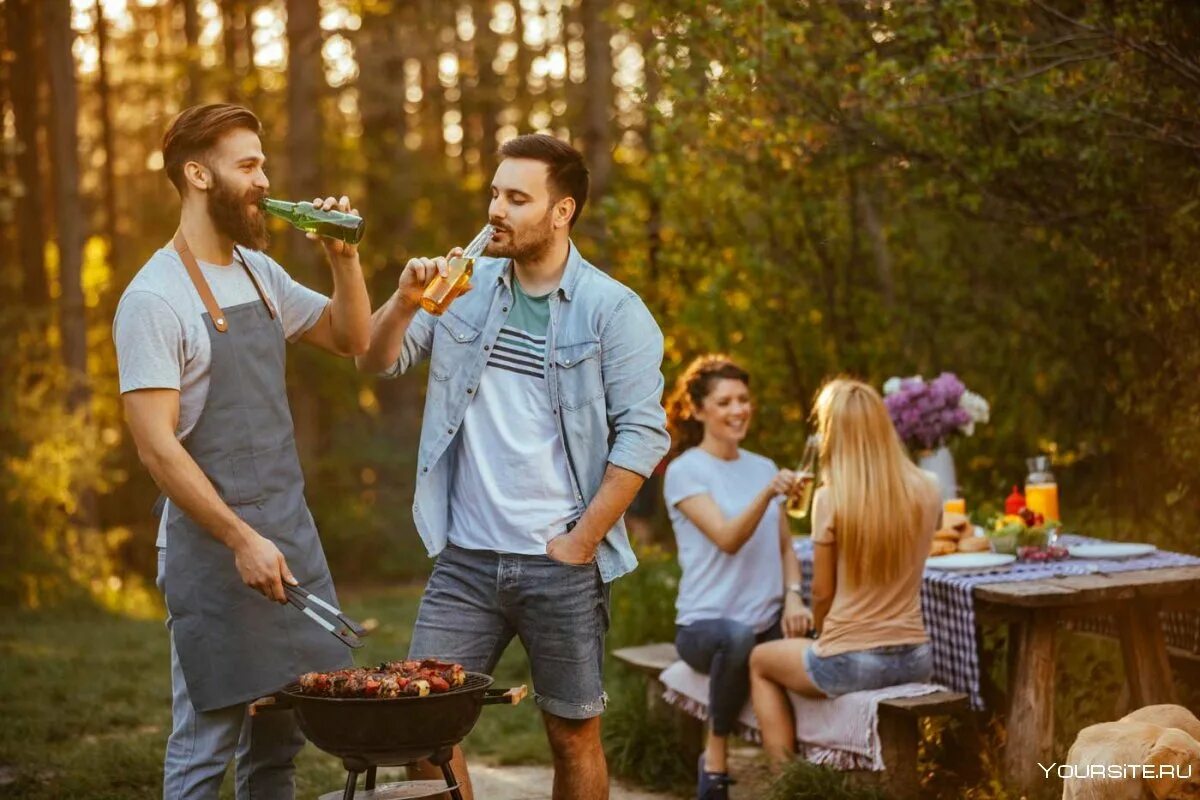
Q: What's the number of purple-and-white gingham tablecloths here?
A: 1